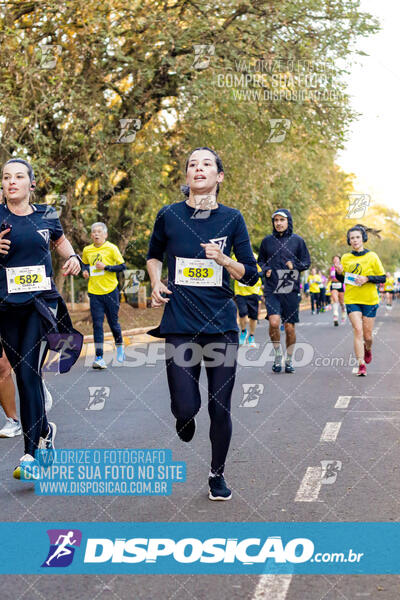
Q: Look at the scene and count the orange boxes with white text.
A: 0